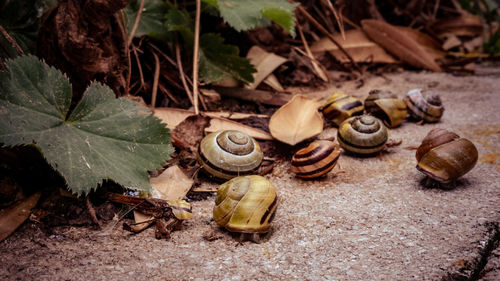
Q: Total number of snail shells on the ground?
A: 8